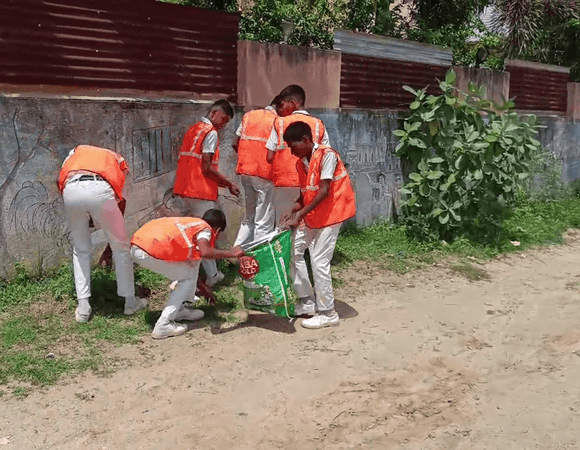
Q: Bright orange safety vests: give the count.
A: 6